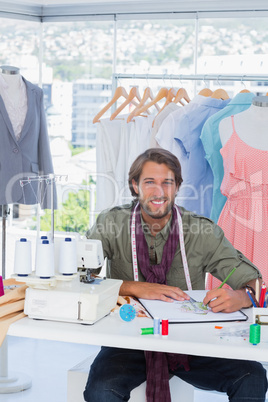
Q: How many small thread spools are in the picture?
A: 4